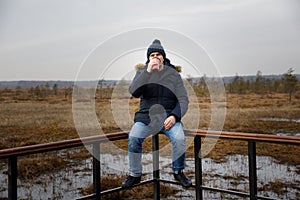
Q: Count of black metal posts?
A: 5